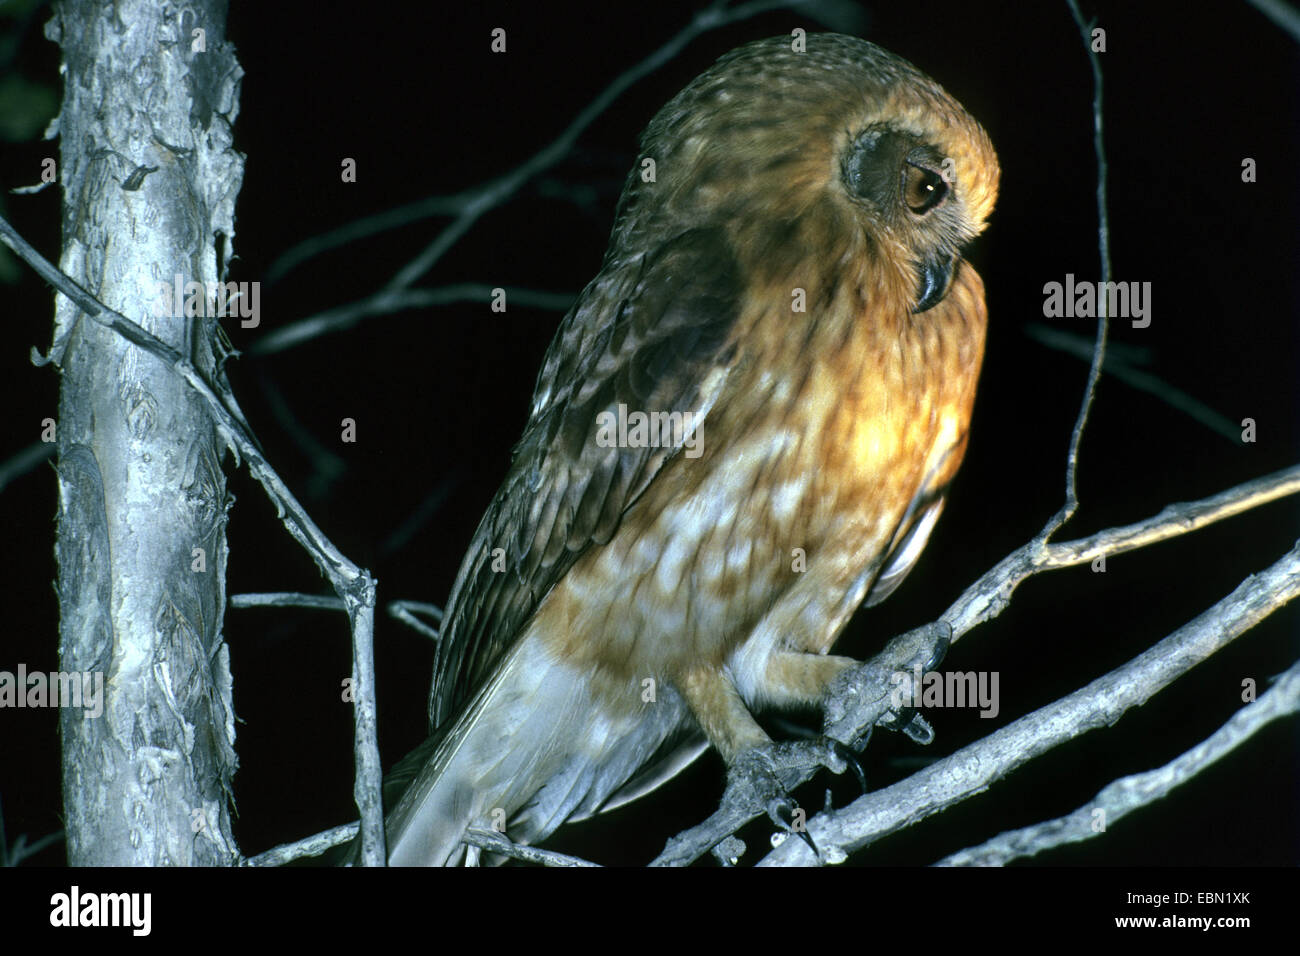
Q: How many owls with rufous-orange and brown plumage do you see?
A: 1